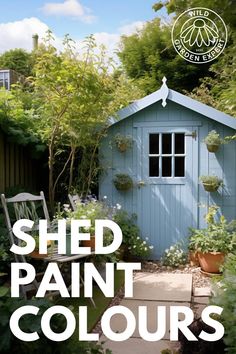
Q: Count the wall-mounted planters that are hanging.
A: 4